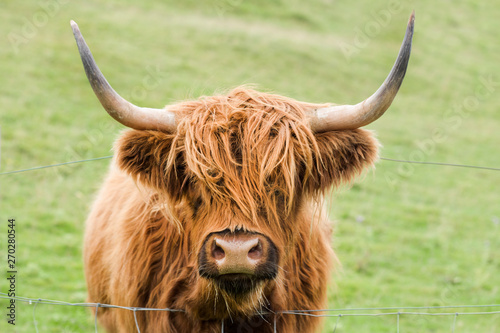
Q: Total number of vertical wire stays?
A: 8